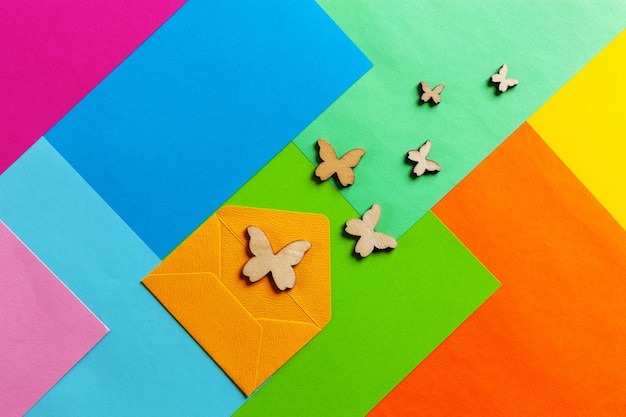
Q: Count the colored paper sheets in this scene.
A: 8